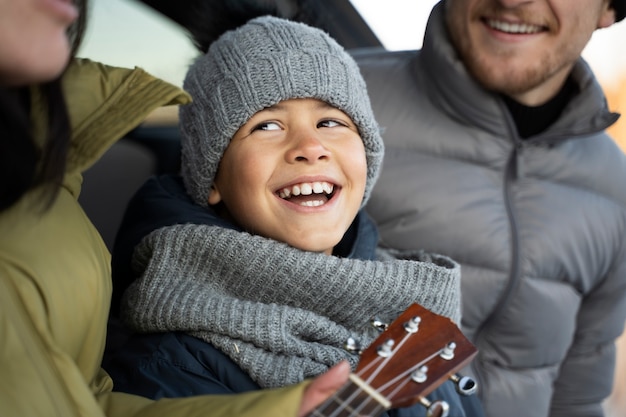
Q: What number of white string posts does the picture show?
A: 4